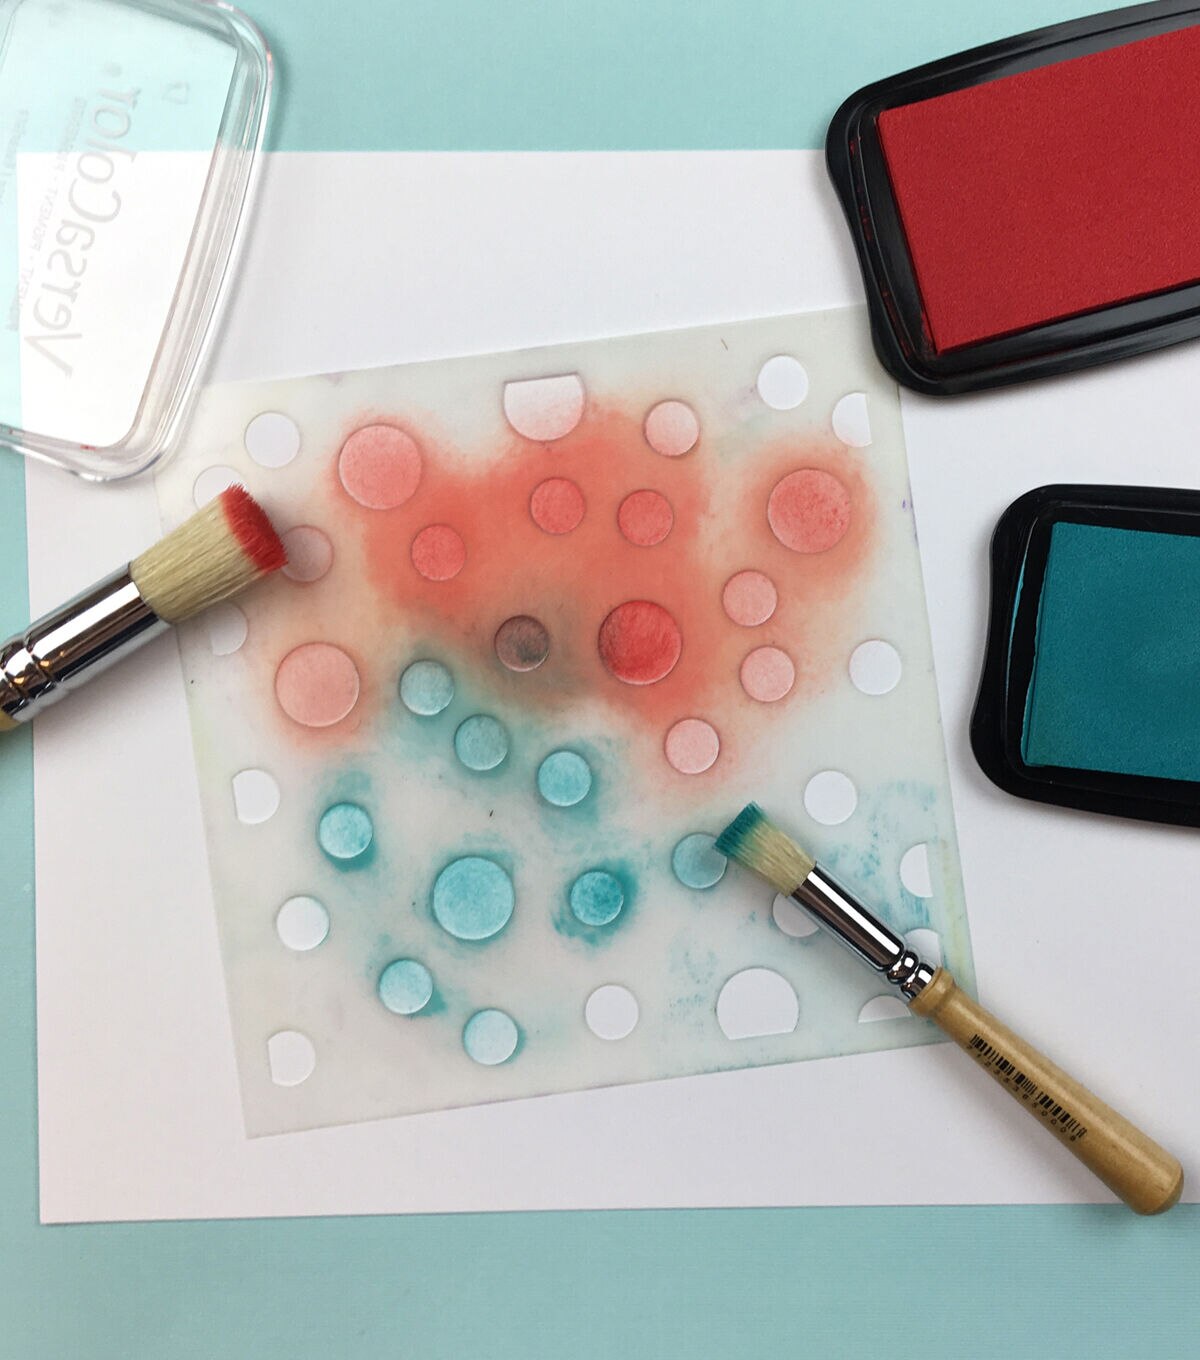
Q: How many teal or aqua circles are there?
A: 9